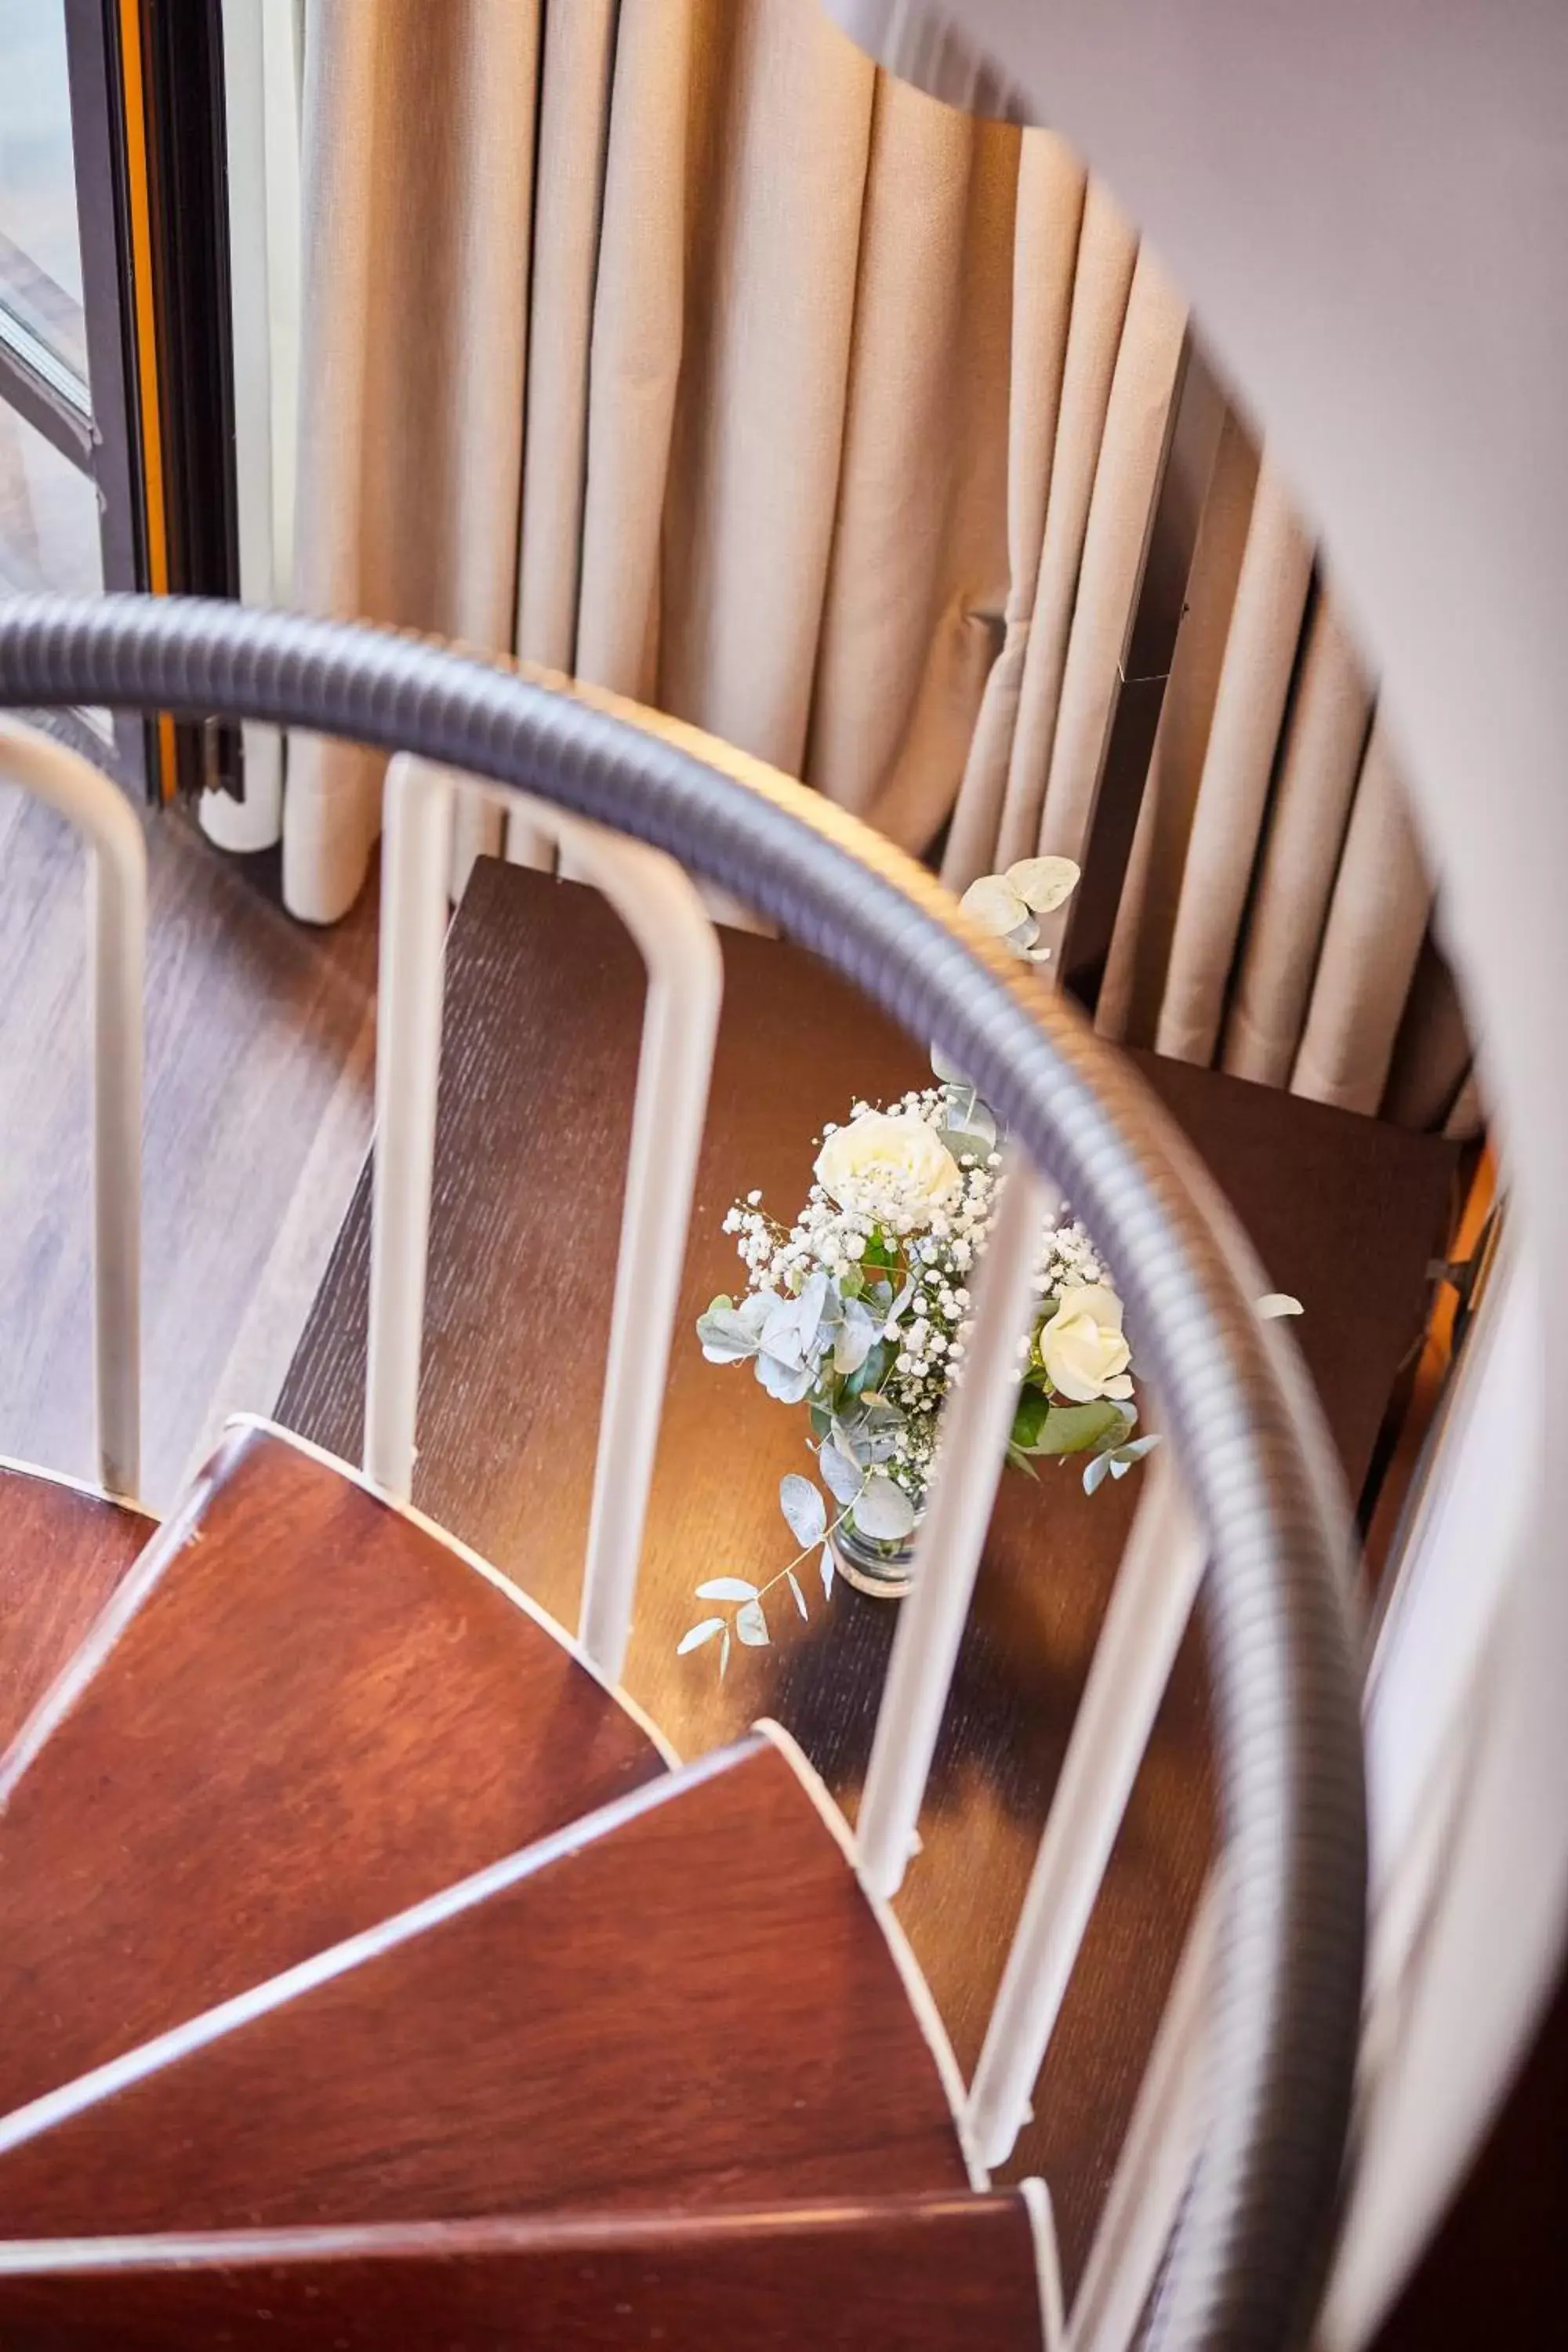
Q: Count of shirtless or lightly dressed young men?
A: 0